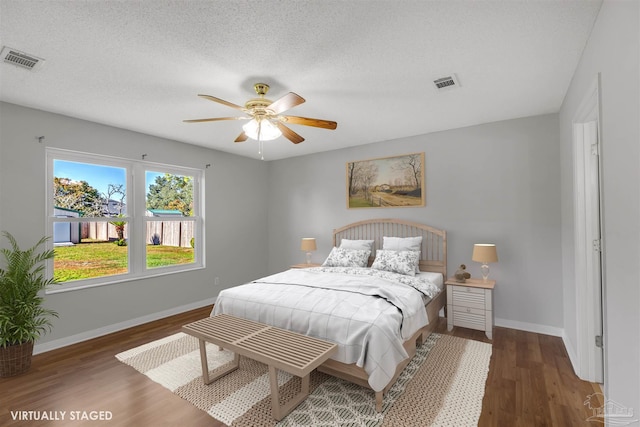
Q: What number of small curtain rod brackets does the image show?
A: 3